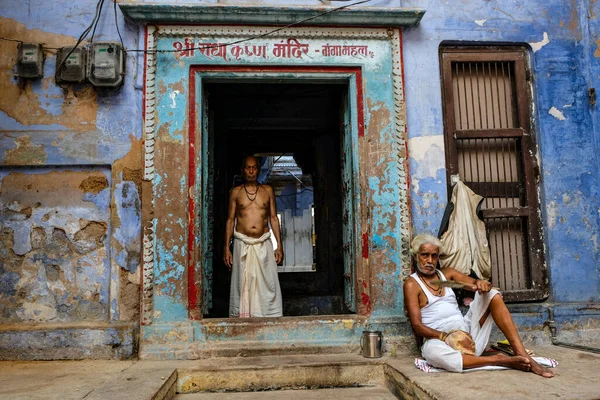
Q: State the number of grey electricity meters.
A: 3